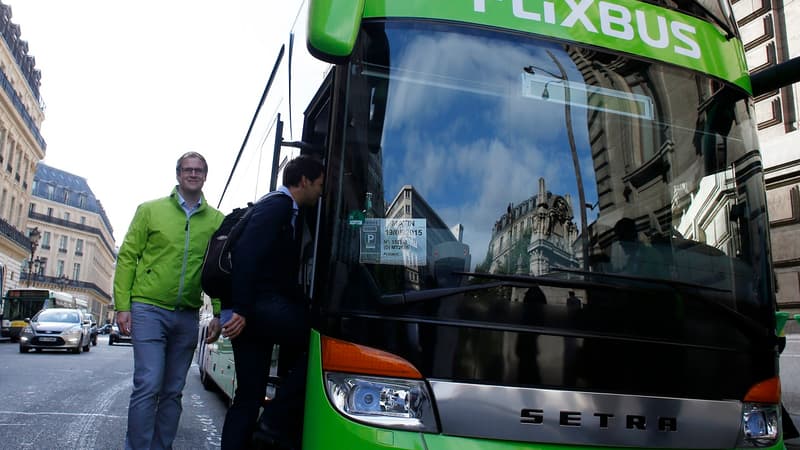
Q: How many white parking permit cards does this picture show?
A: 1